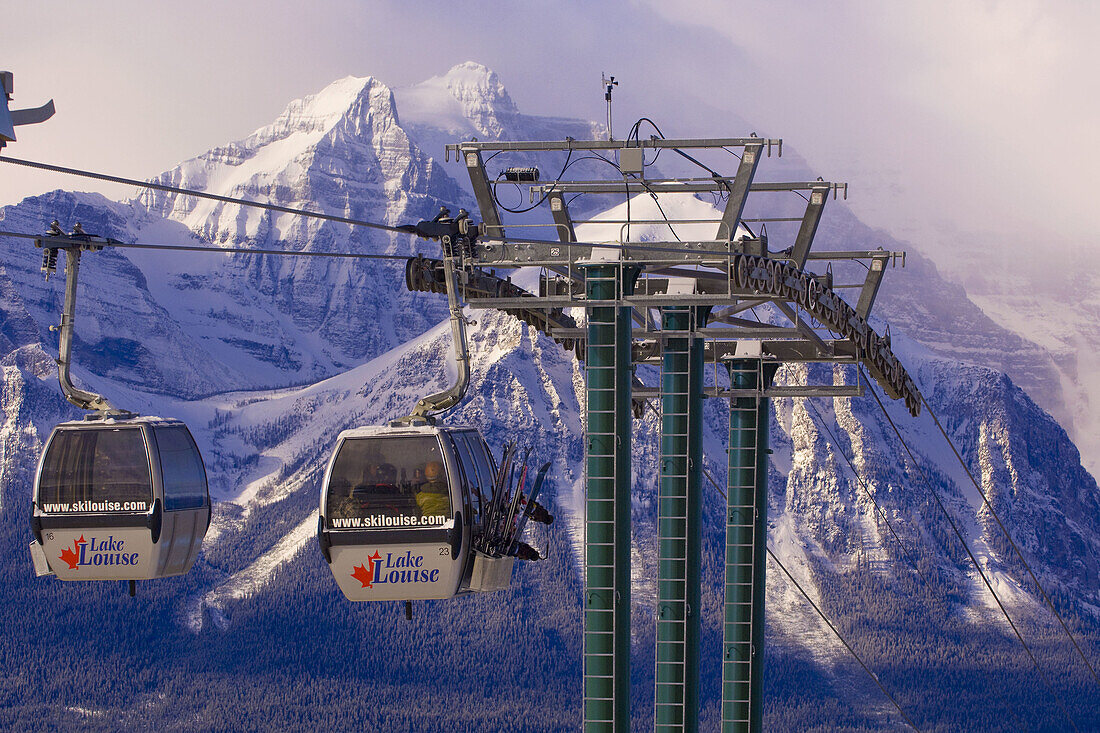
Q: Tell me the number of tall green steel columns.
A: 3